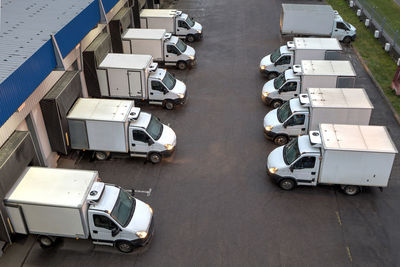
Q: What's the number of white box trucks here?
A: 10